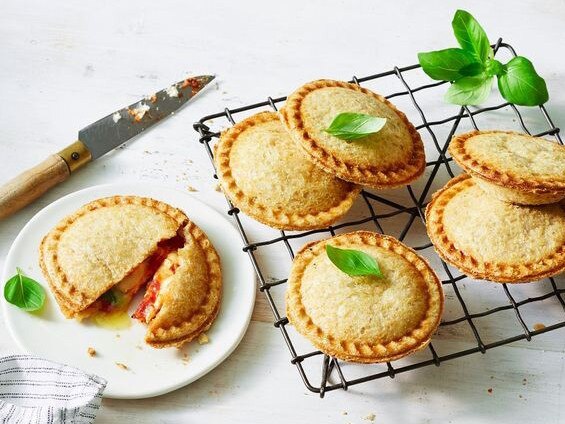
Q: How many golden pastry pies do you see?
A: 6